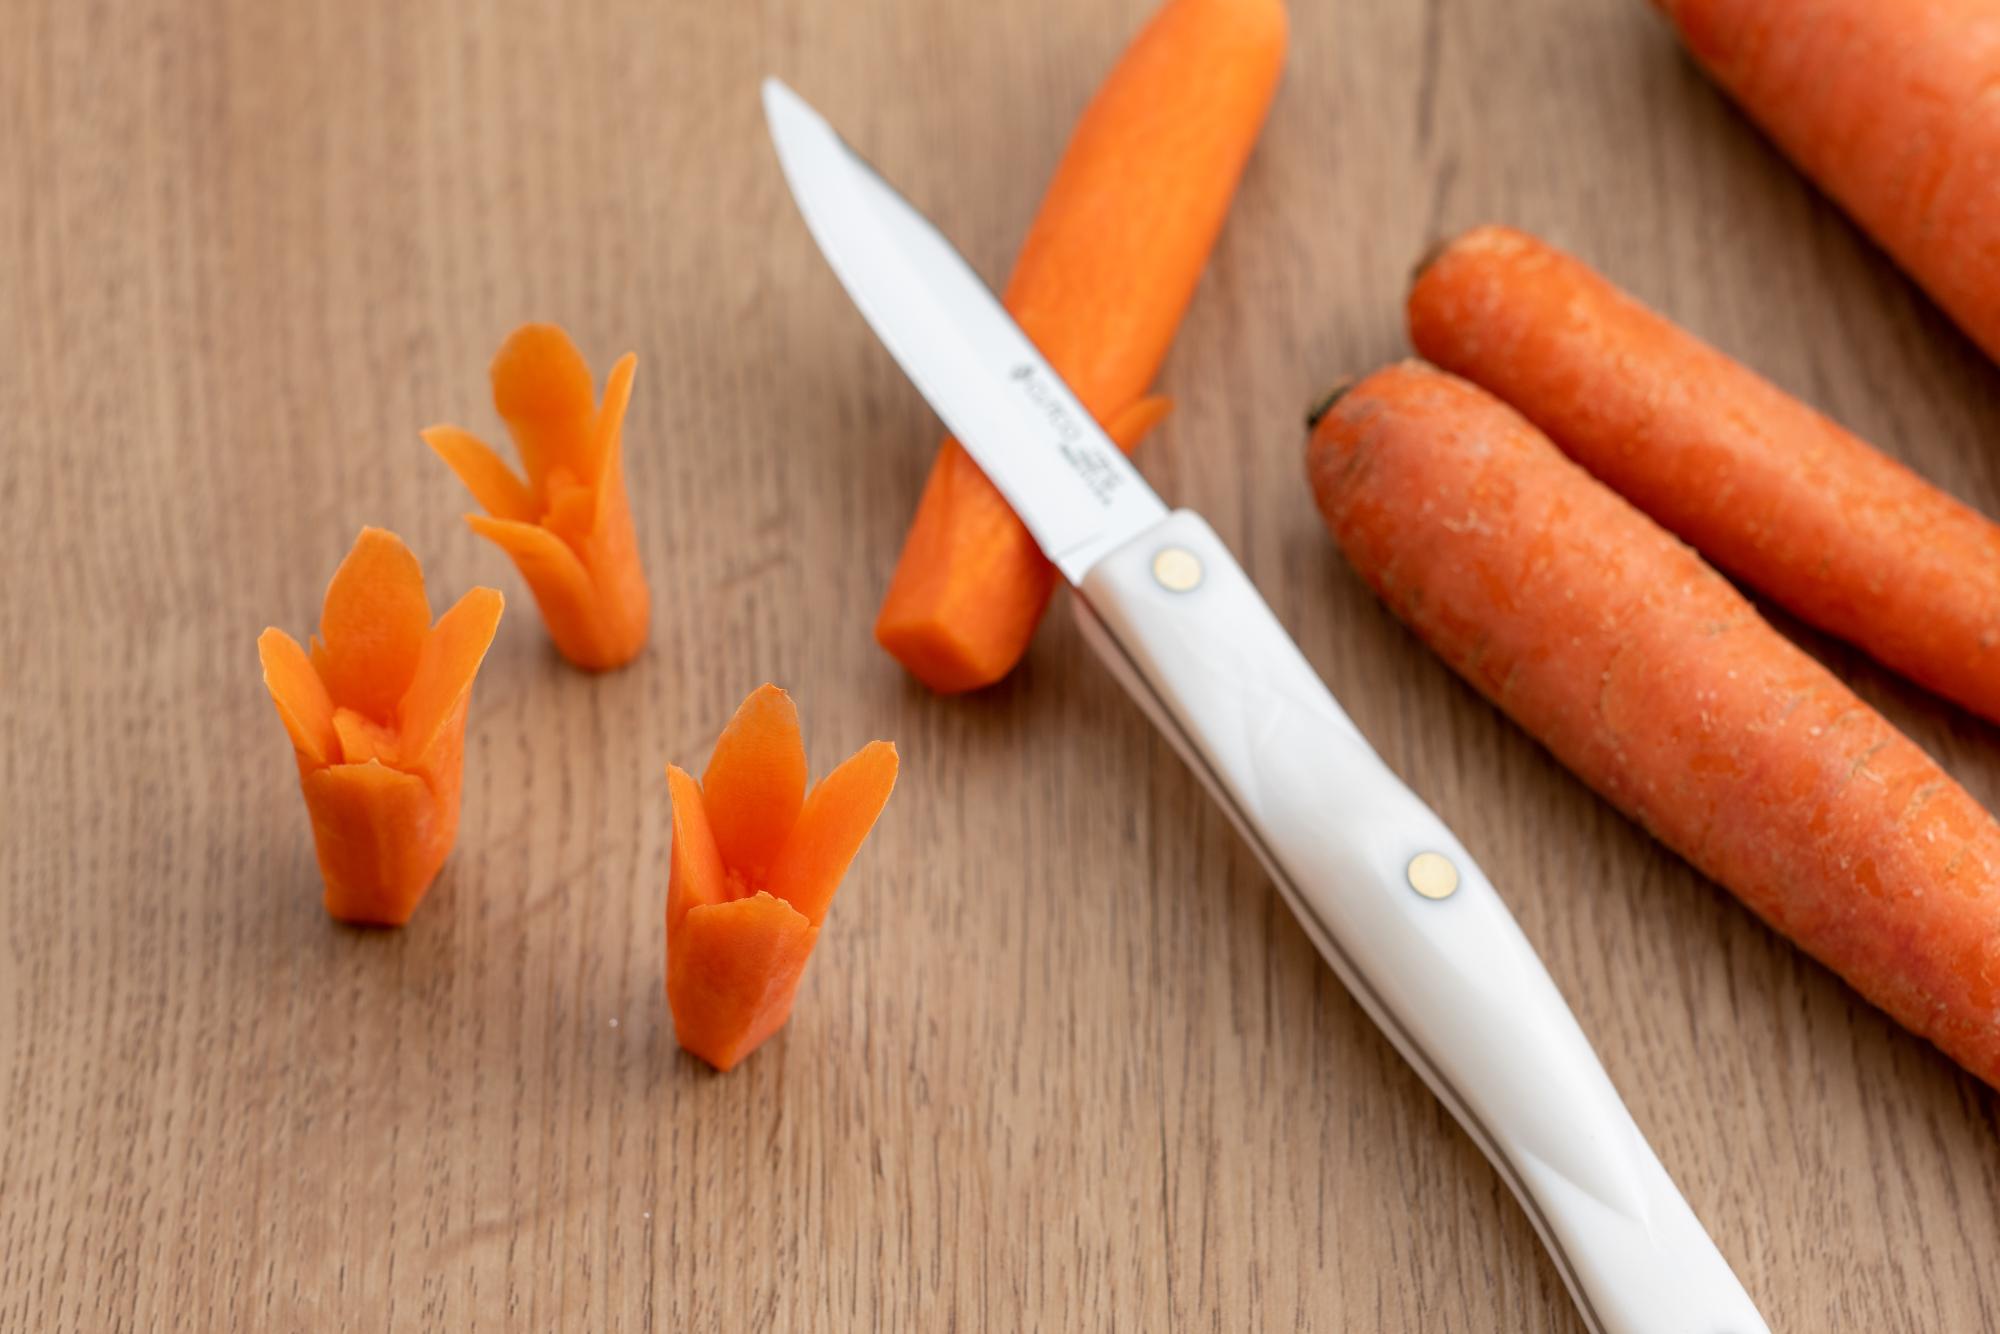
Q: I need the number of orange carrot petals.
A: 12